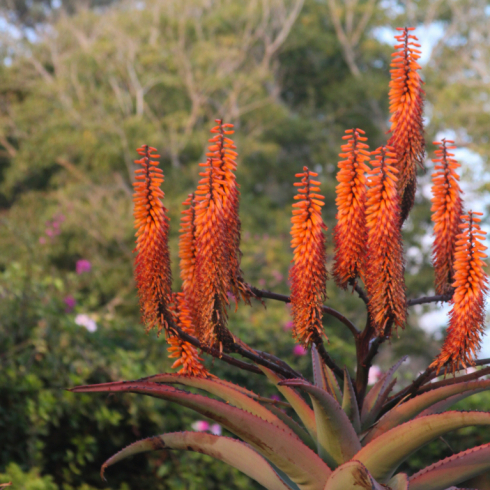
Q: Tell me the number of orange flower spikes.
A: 11